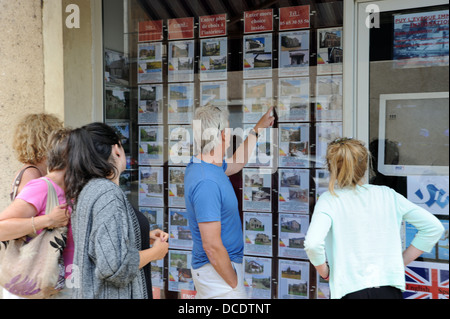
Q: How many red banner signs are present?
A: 5